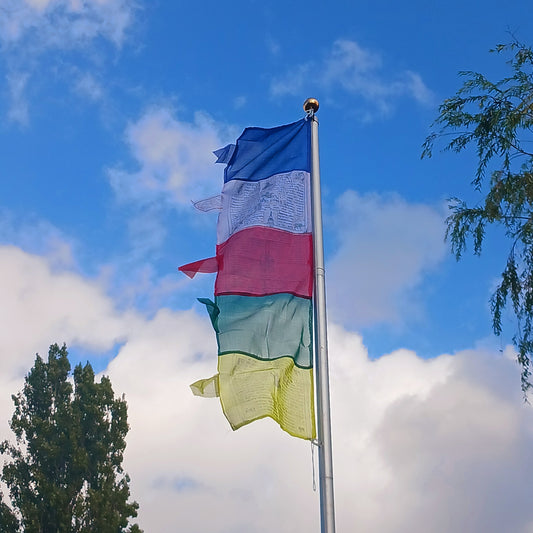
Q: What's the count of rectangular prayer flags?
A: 5